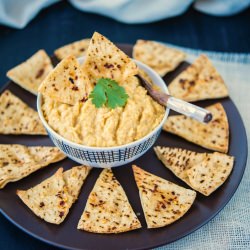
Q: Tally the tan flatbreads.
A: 13